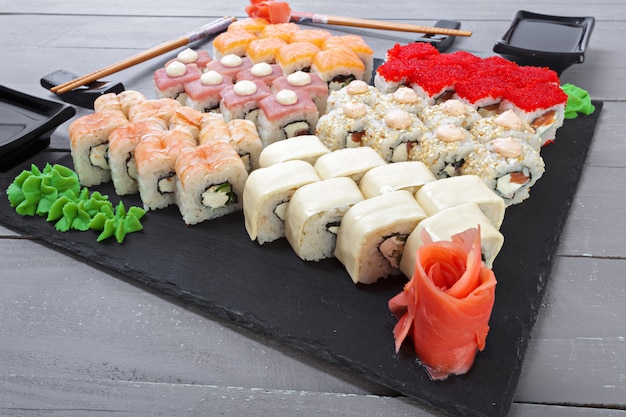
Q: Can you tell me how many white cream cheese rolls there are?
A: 8